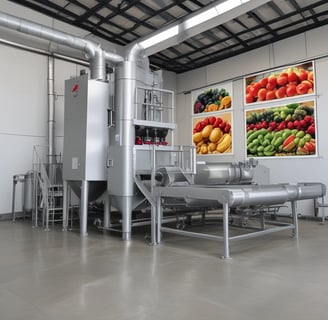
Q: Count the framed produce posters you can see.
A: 4